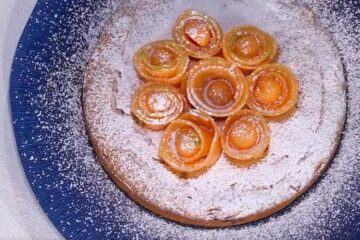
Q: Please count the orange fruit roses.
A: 8